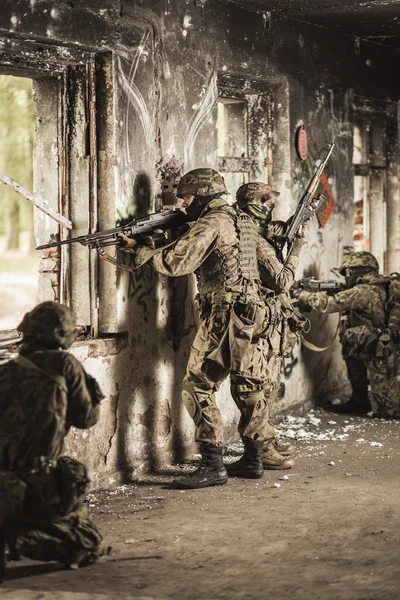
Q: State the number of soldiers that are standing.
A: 2